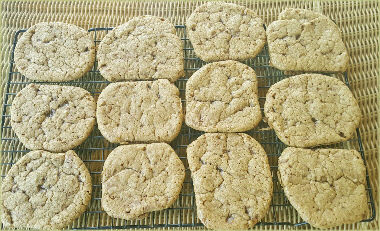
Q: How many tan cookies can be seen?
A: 12